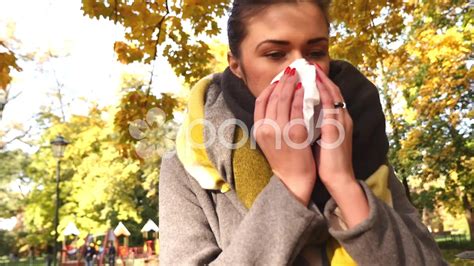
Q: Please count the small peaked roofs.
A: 3